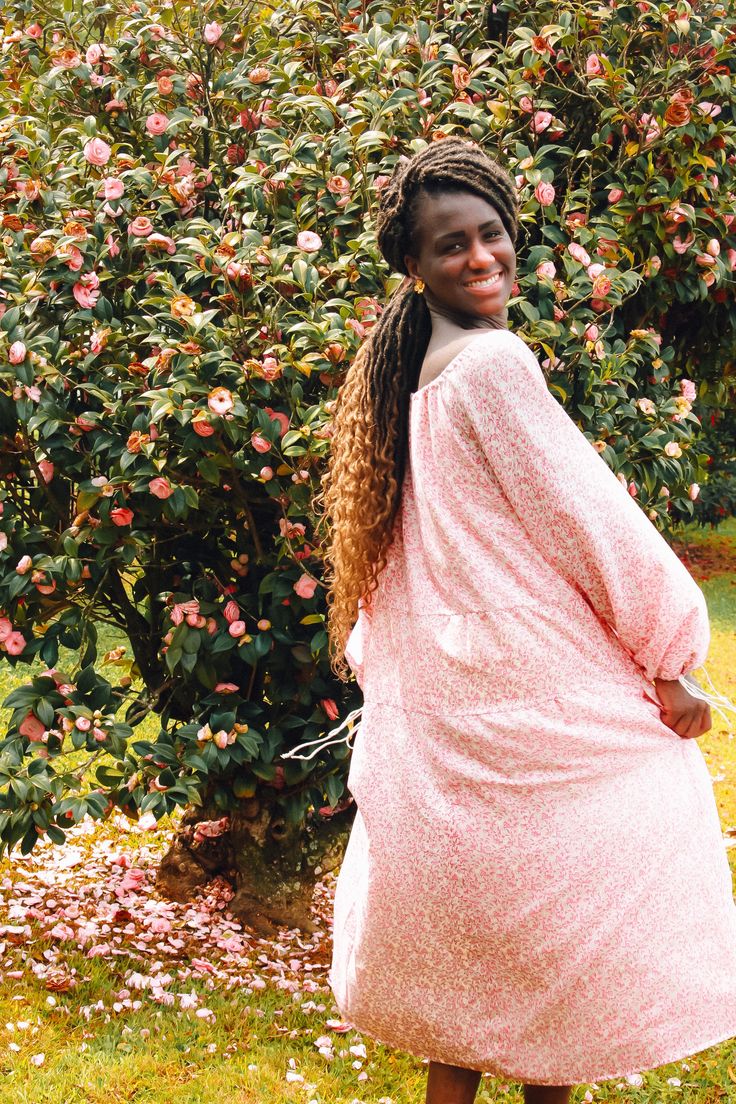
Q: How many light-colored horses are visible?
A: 0